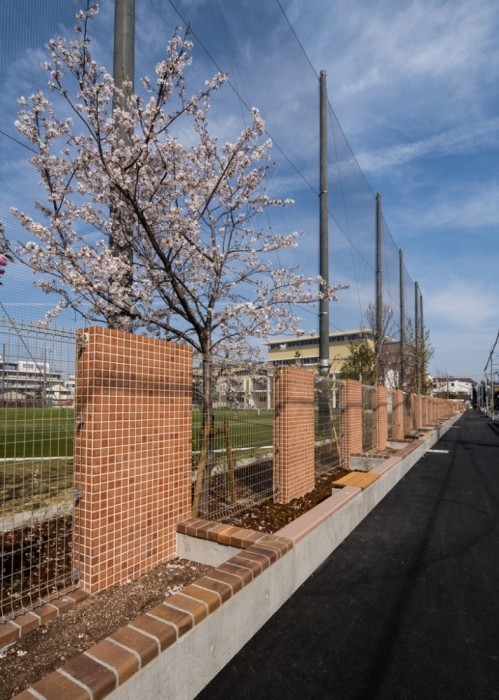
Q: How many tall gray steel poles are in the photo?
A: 6